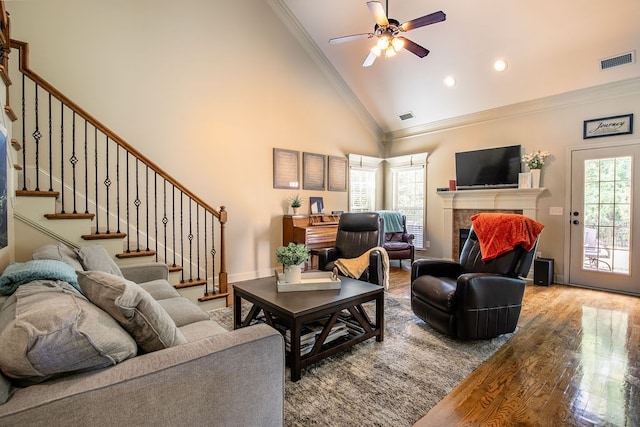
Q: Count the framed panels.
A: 3